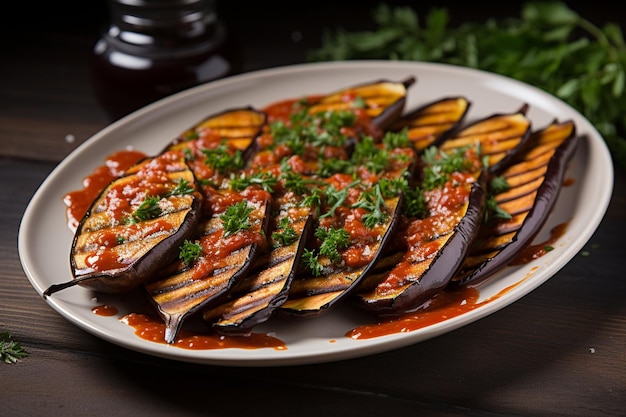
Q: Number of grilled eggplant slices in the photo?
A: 10